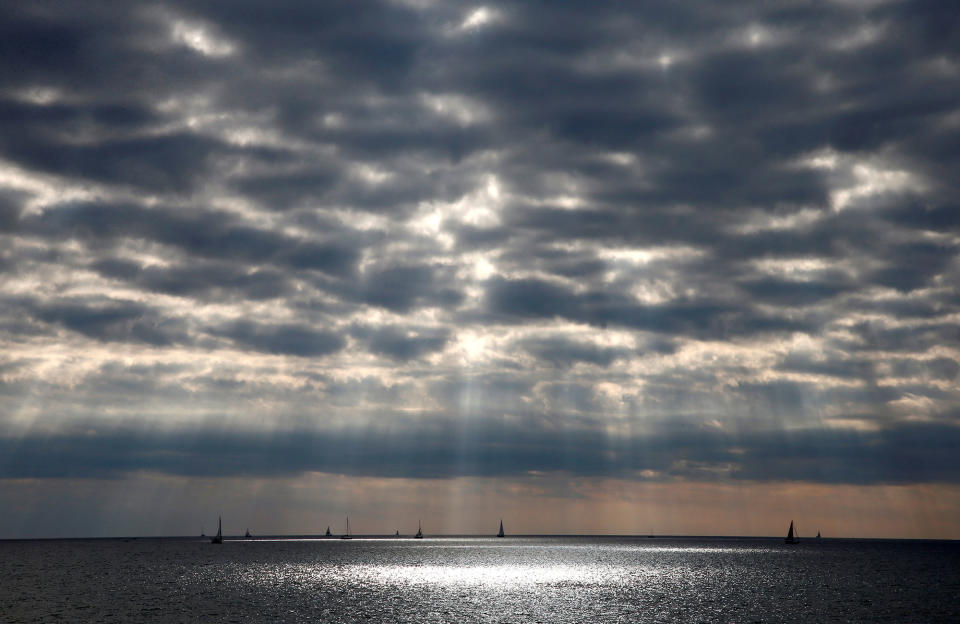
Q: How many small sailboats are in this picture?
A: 11